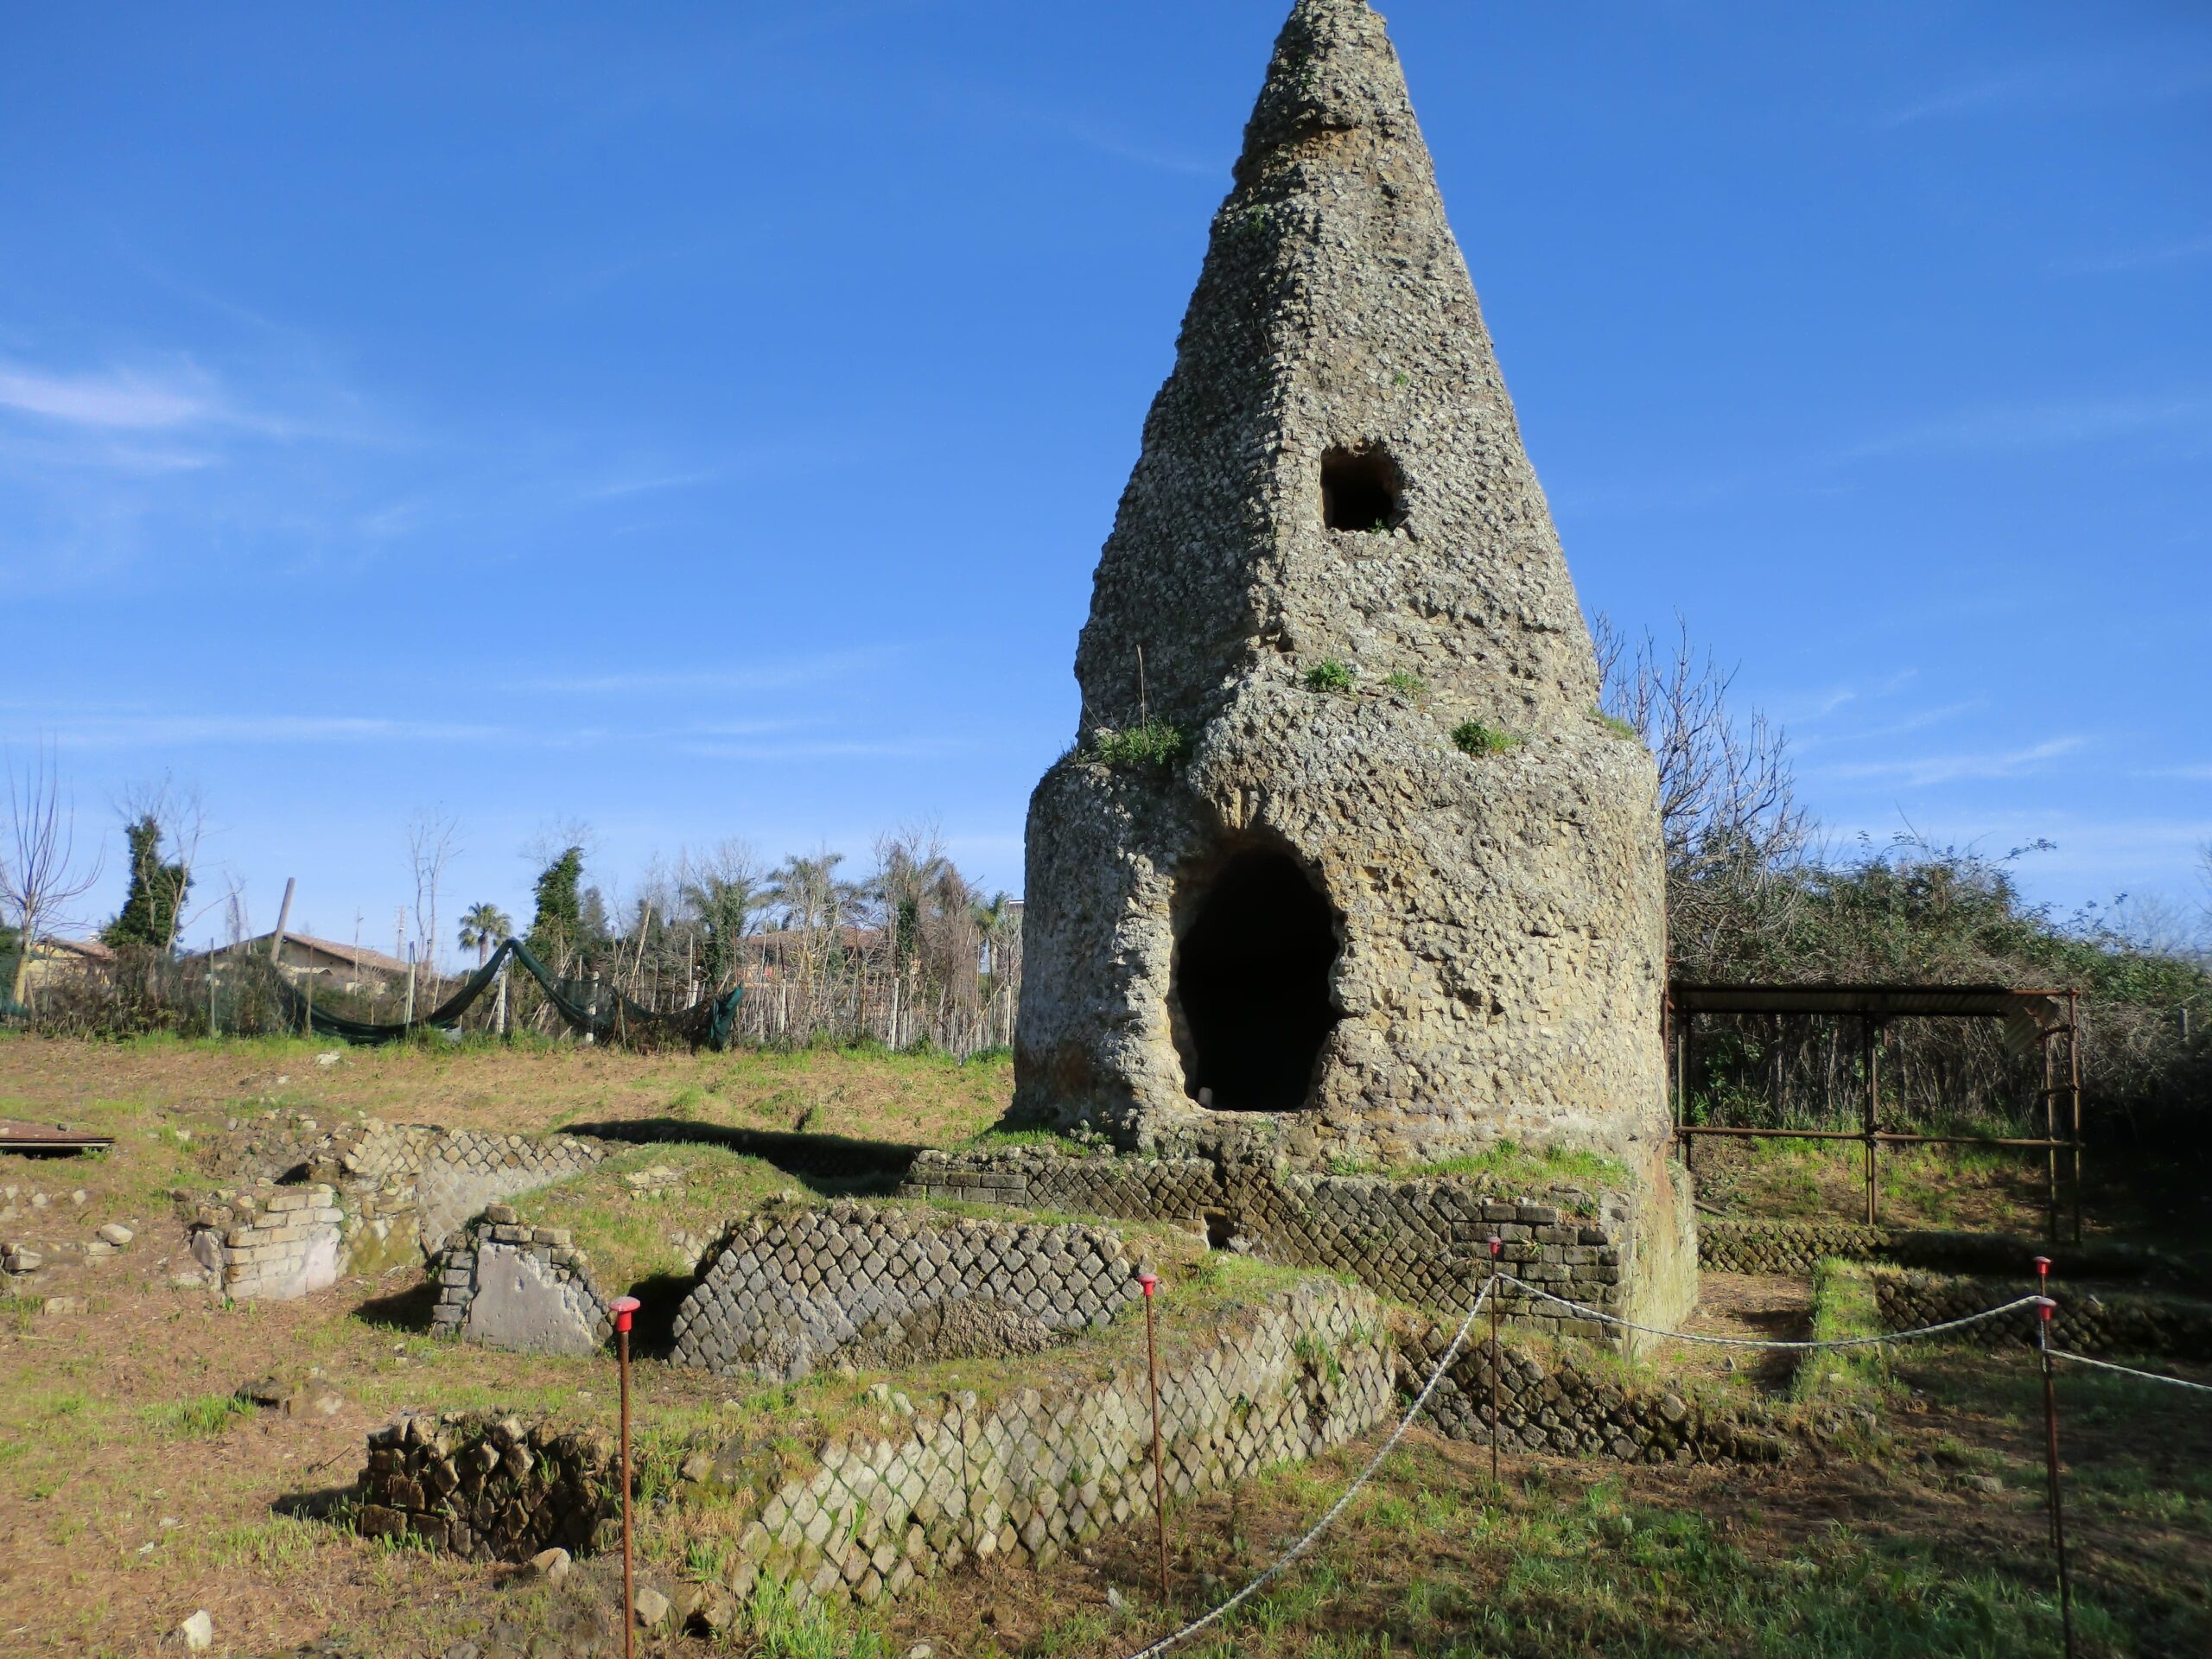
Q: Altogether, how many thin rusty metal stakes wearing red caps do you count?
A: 5